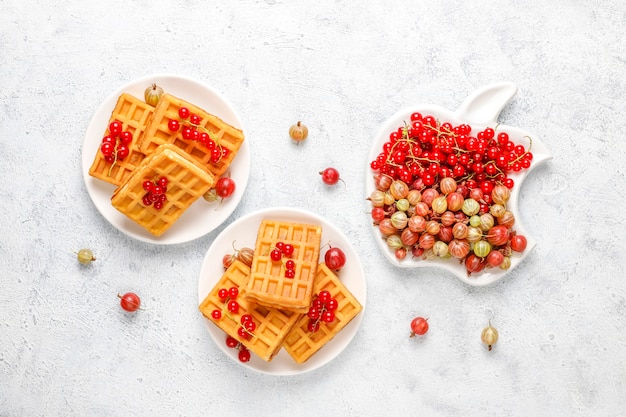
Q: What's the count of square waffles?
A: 6